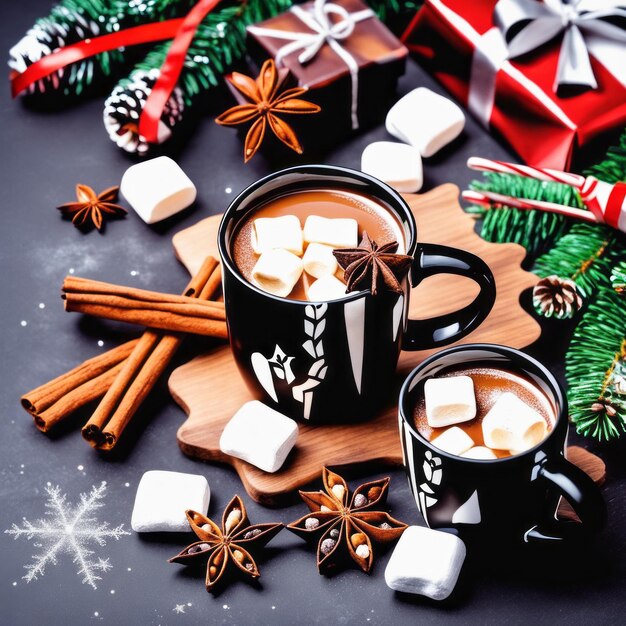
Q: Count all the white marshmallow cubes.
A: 15